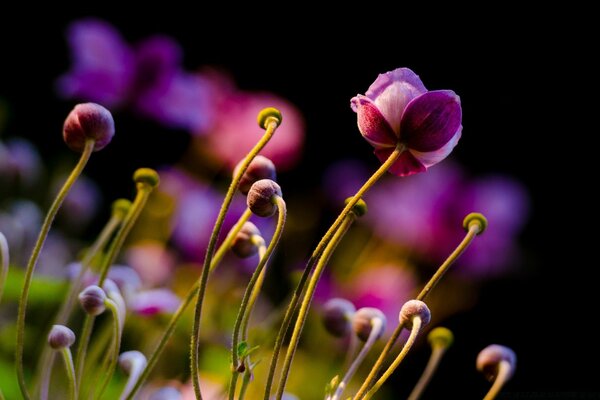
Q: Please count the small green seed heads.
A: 6